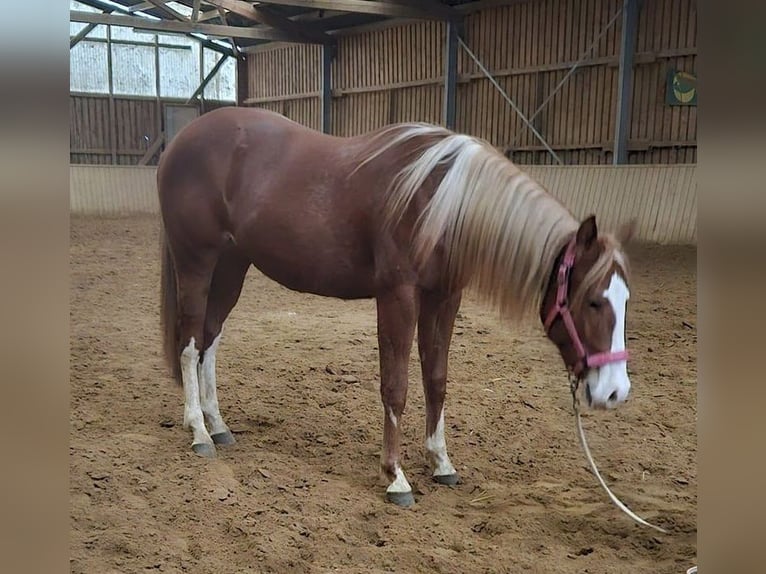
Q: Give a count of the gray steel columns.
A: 3